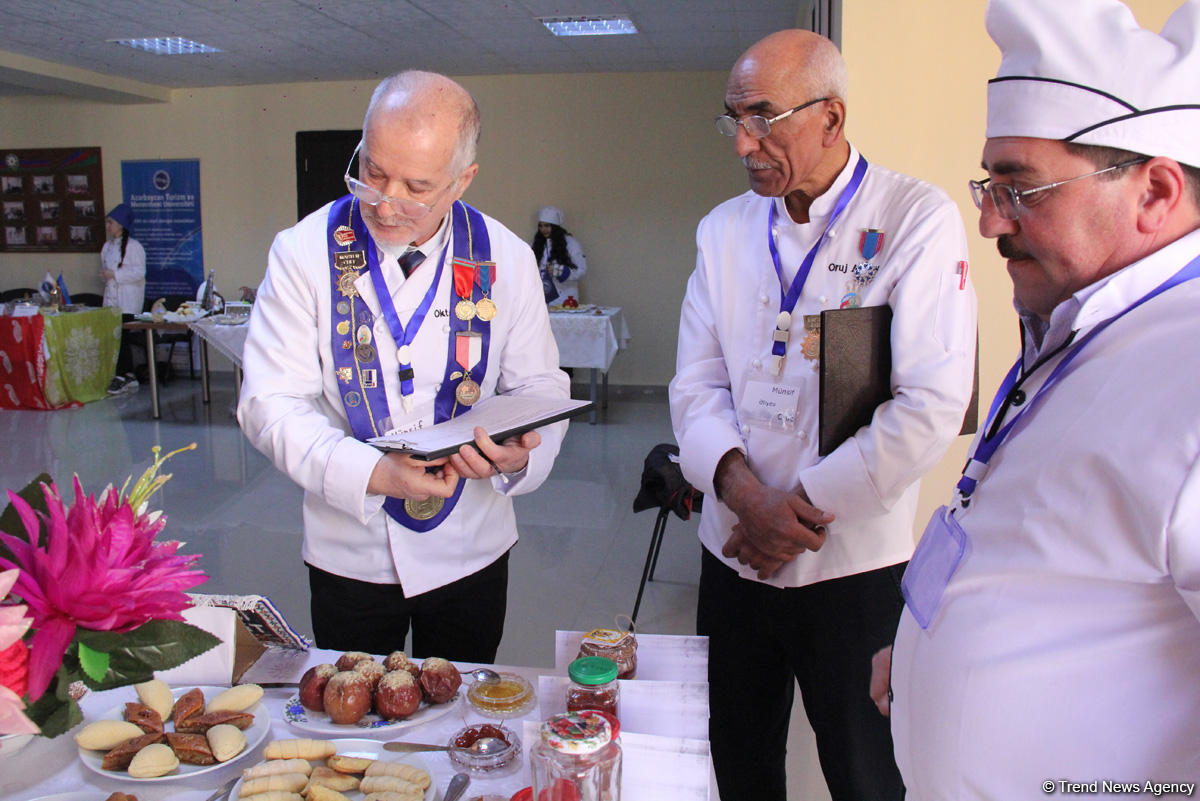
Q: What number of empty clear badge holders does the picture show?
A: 1